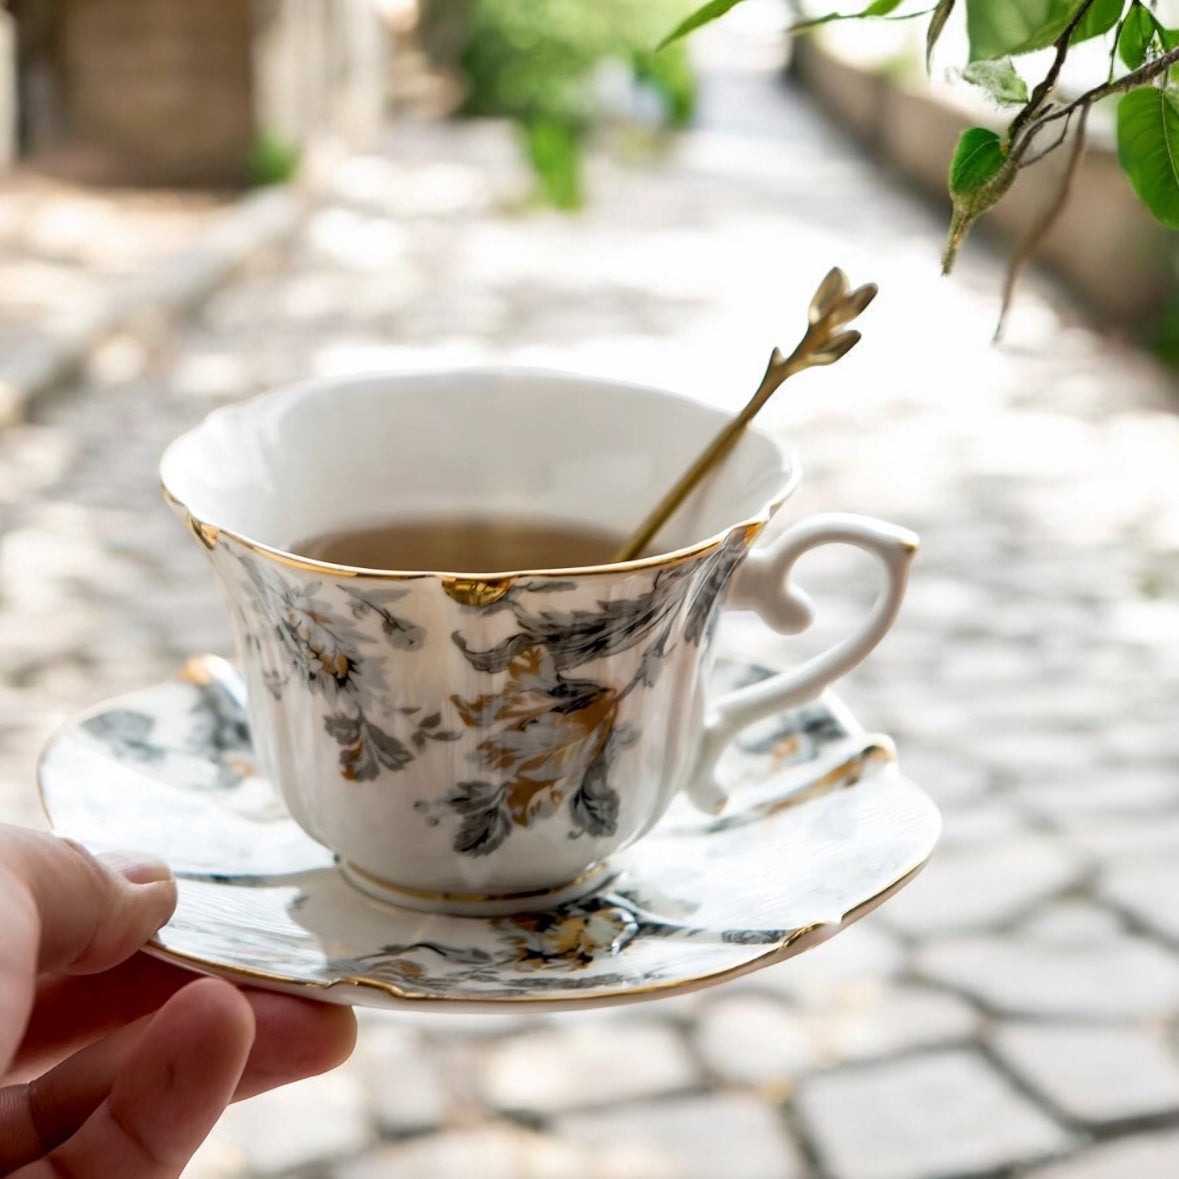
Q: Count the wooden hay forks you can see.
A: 0